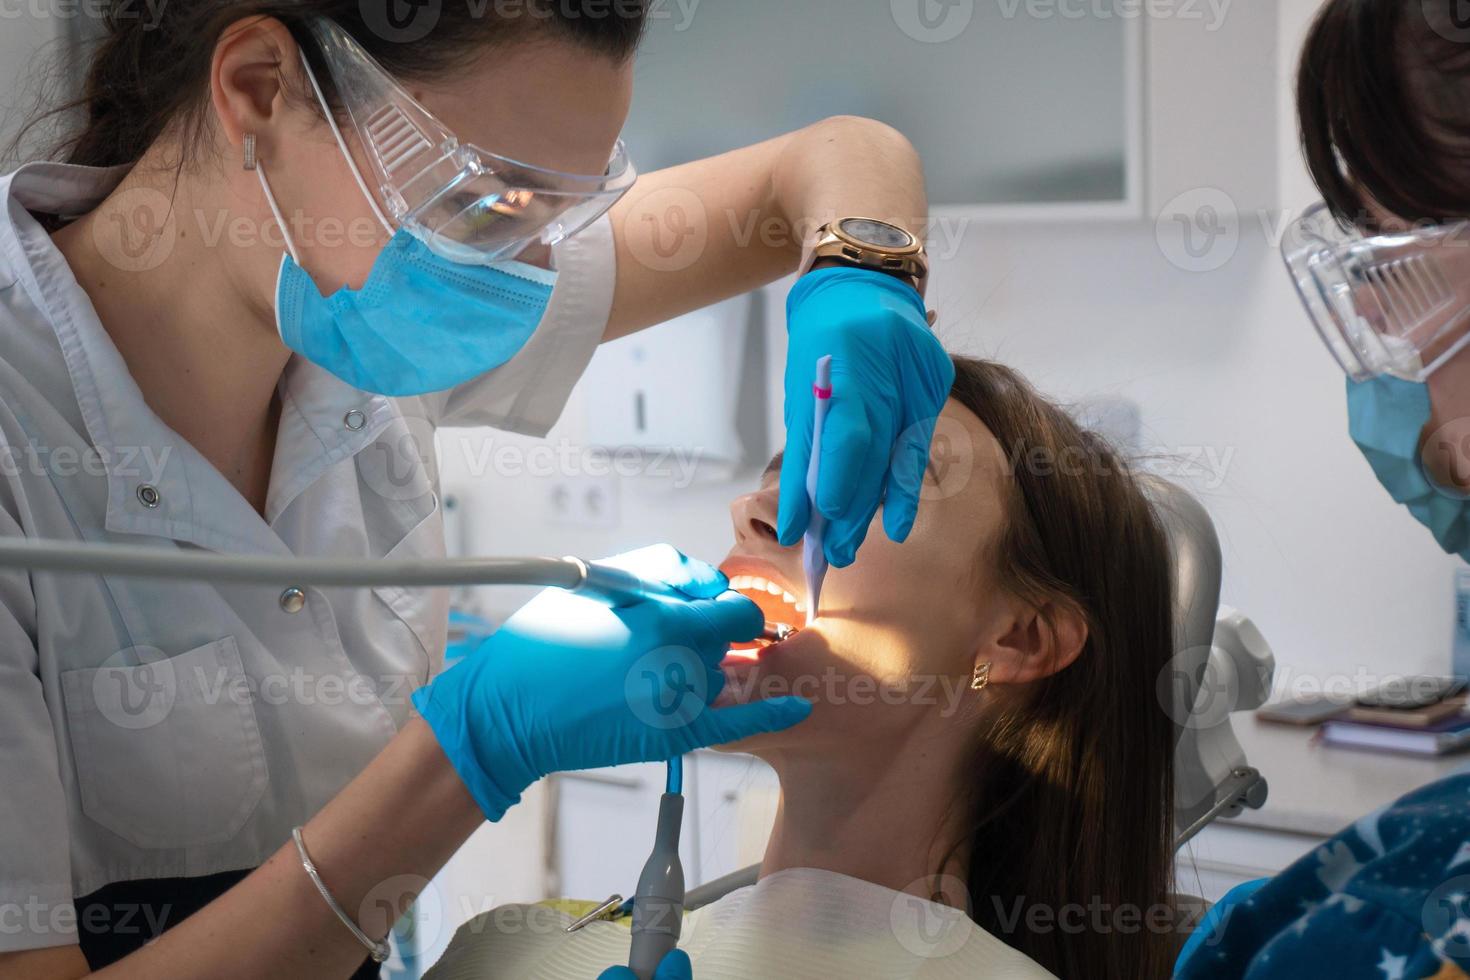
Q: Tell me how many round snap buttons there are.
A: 3